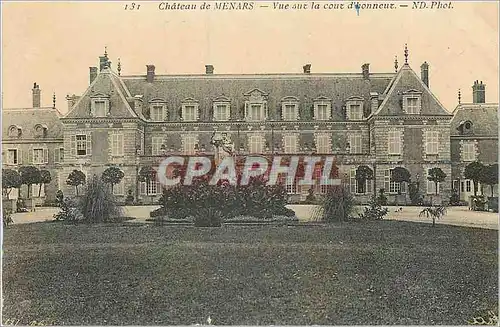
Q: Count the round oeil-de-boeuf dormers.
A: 3